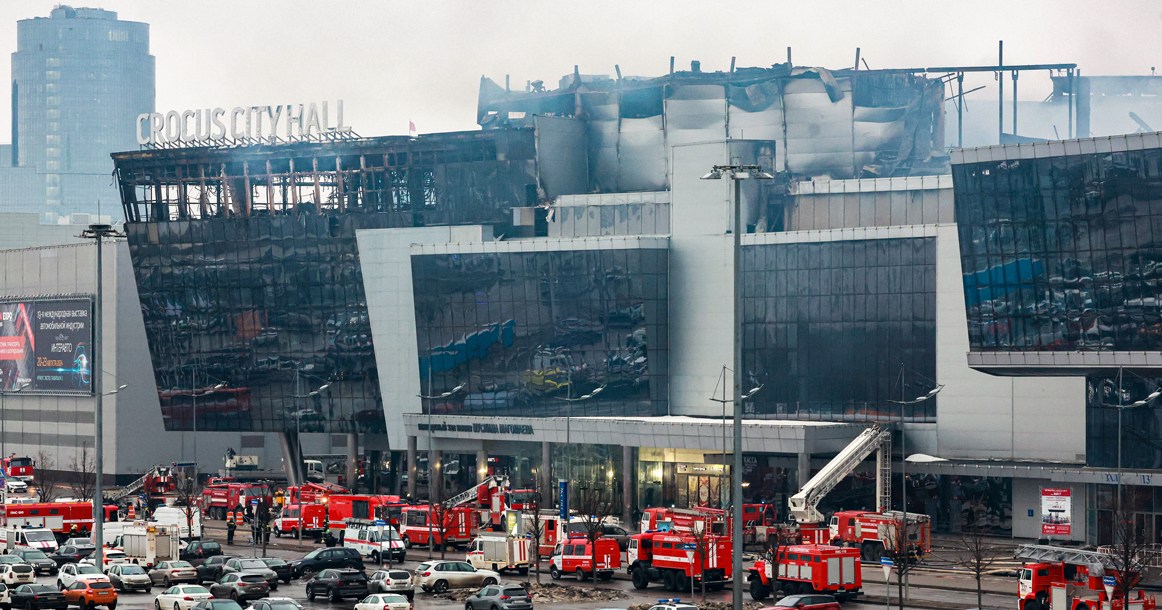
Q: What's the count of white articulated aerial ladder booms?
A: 1